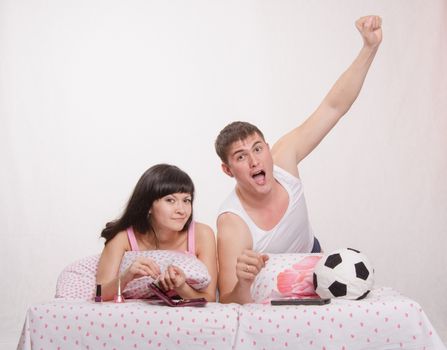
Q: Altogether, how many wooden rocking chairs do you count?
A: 0